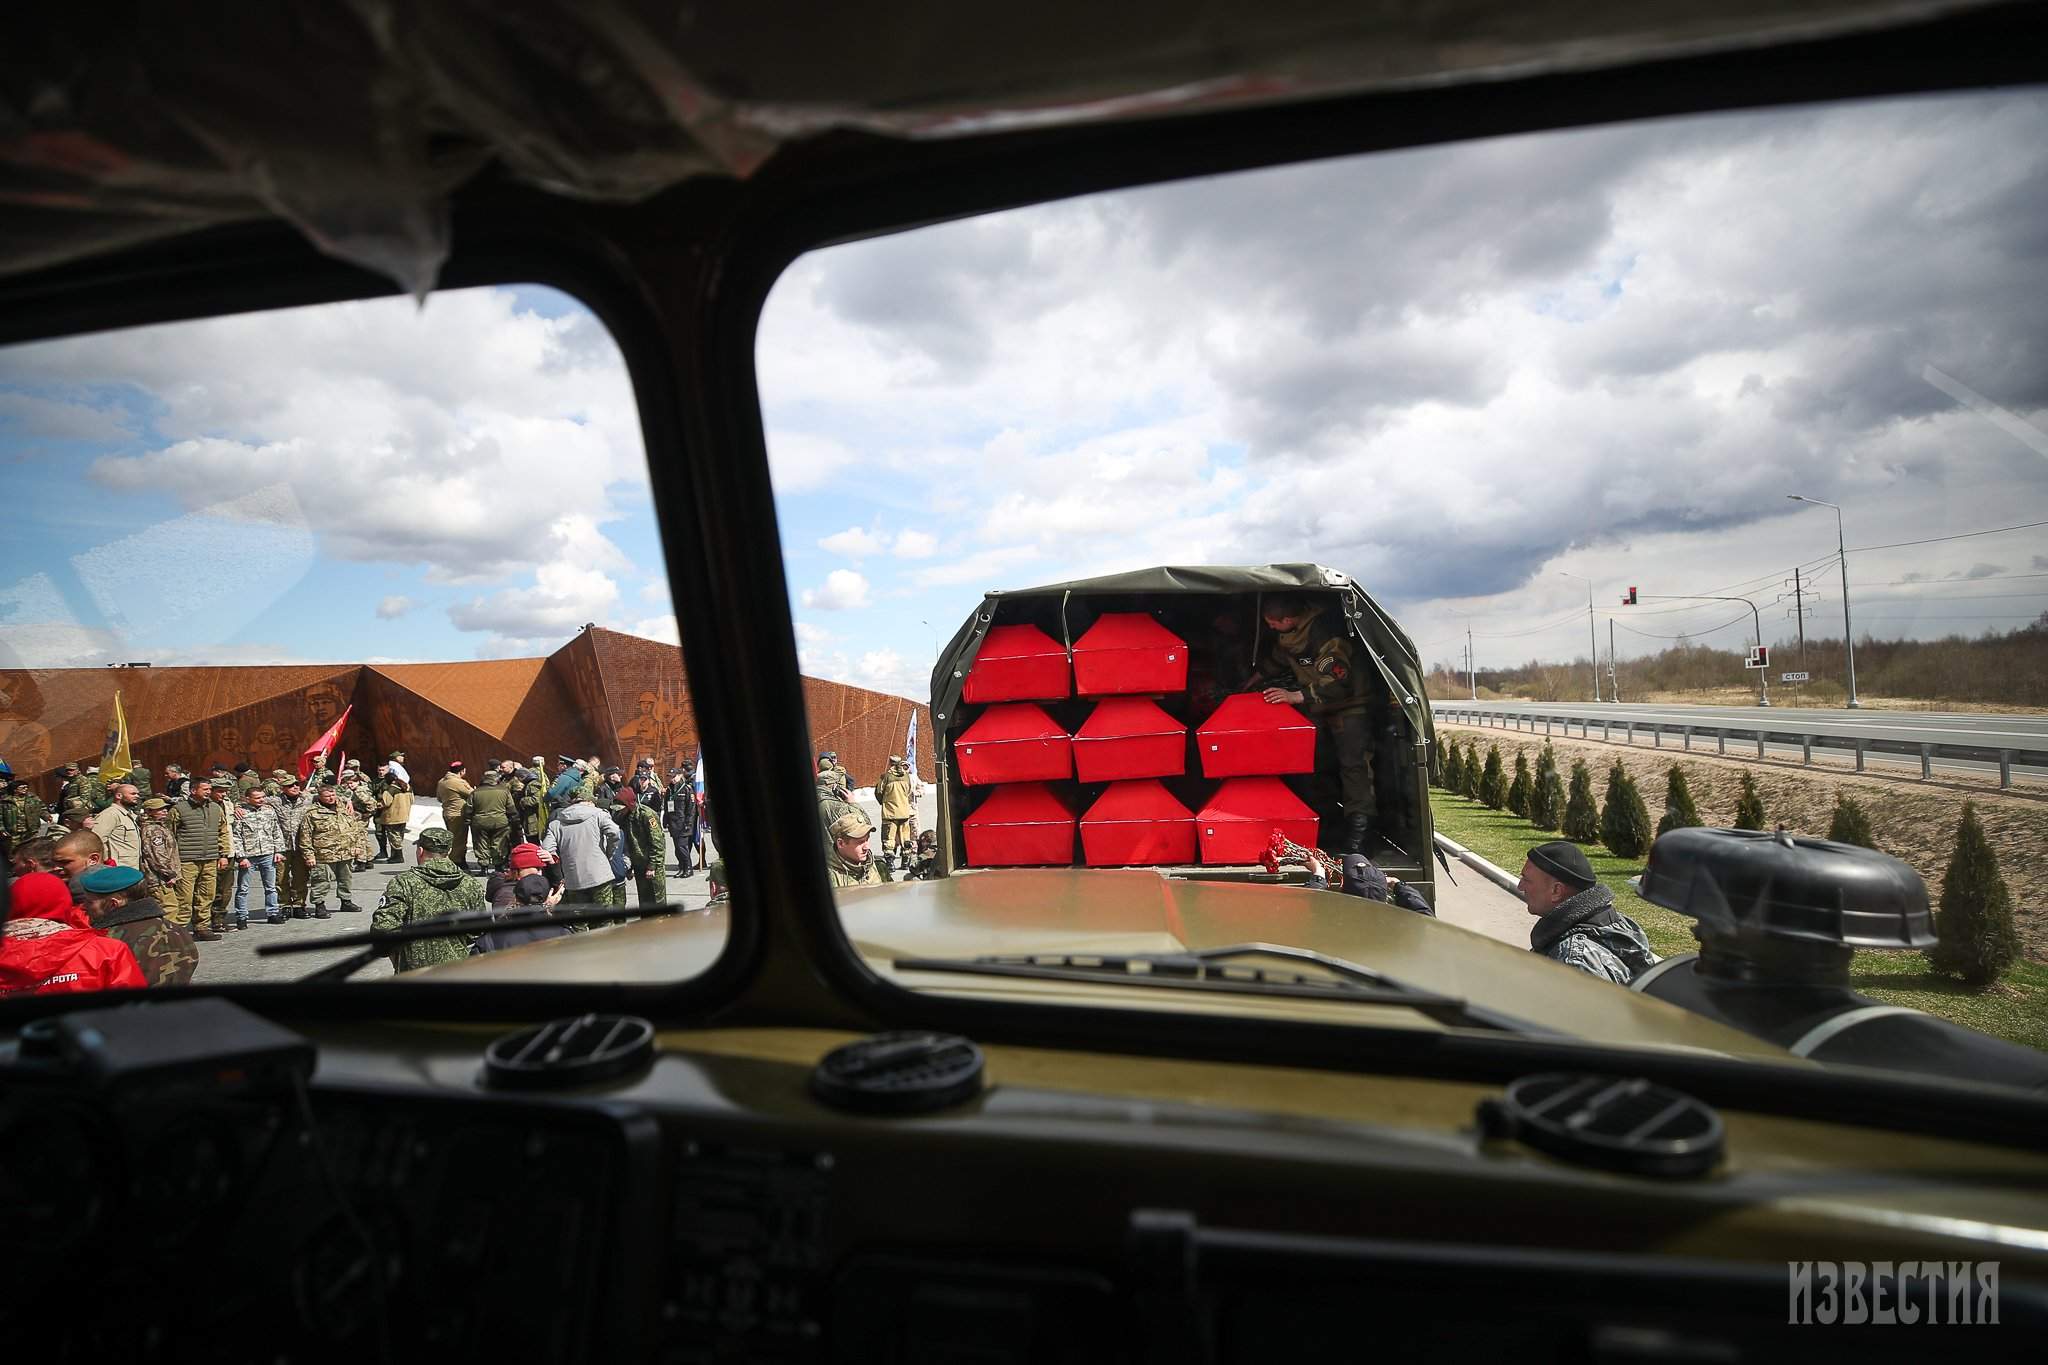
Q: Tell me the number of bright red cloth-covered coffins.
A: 8